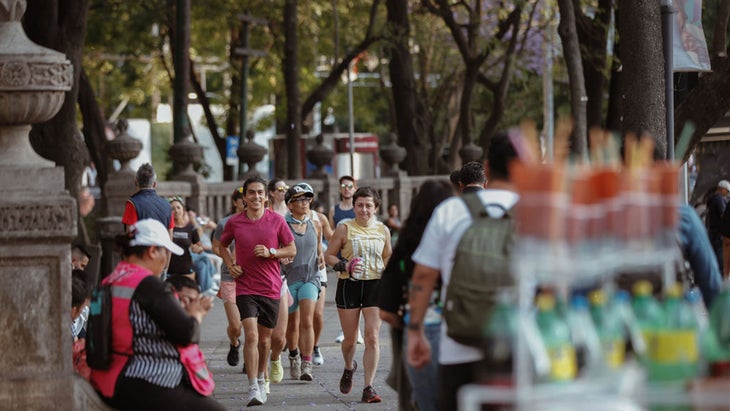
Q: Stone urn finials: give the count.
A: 7